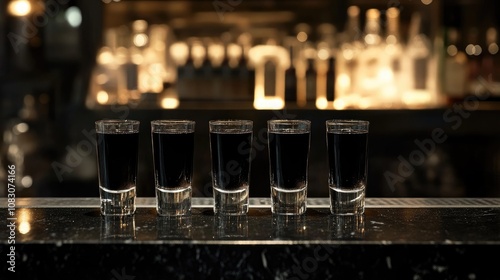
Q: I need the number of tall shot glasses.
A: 5